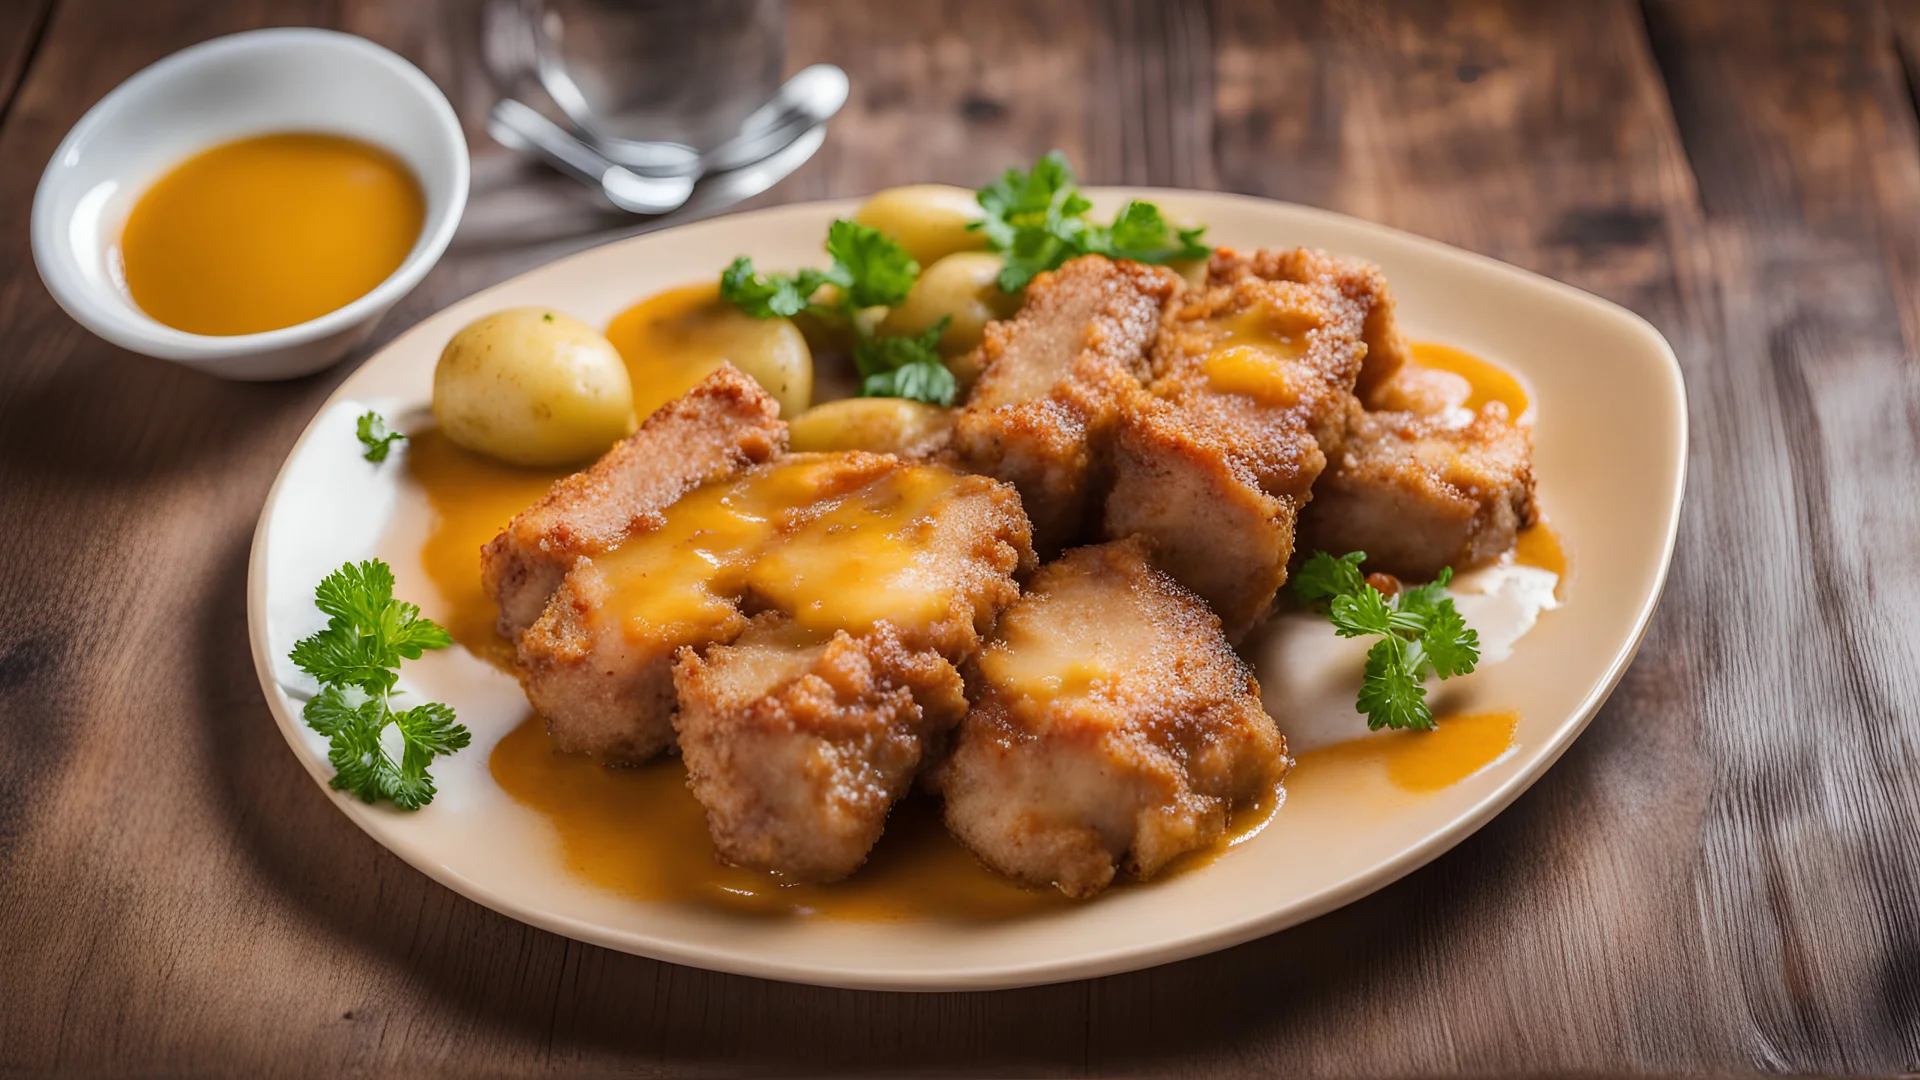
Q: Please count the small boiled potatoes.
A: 5